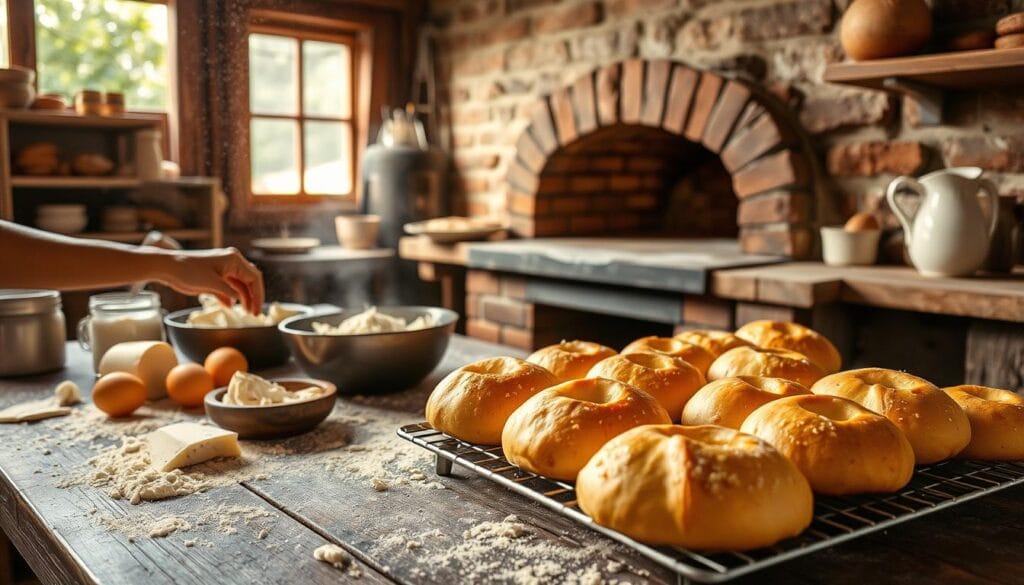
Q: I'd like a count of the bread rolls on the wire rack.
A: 13